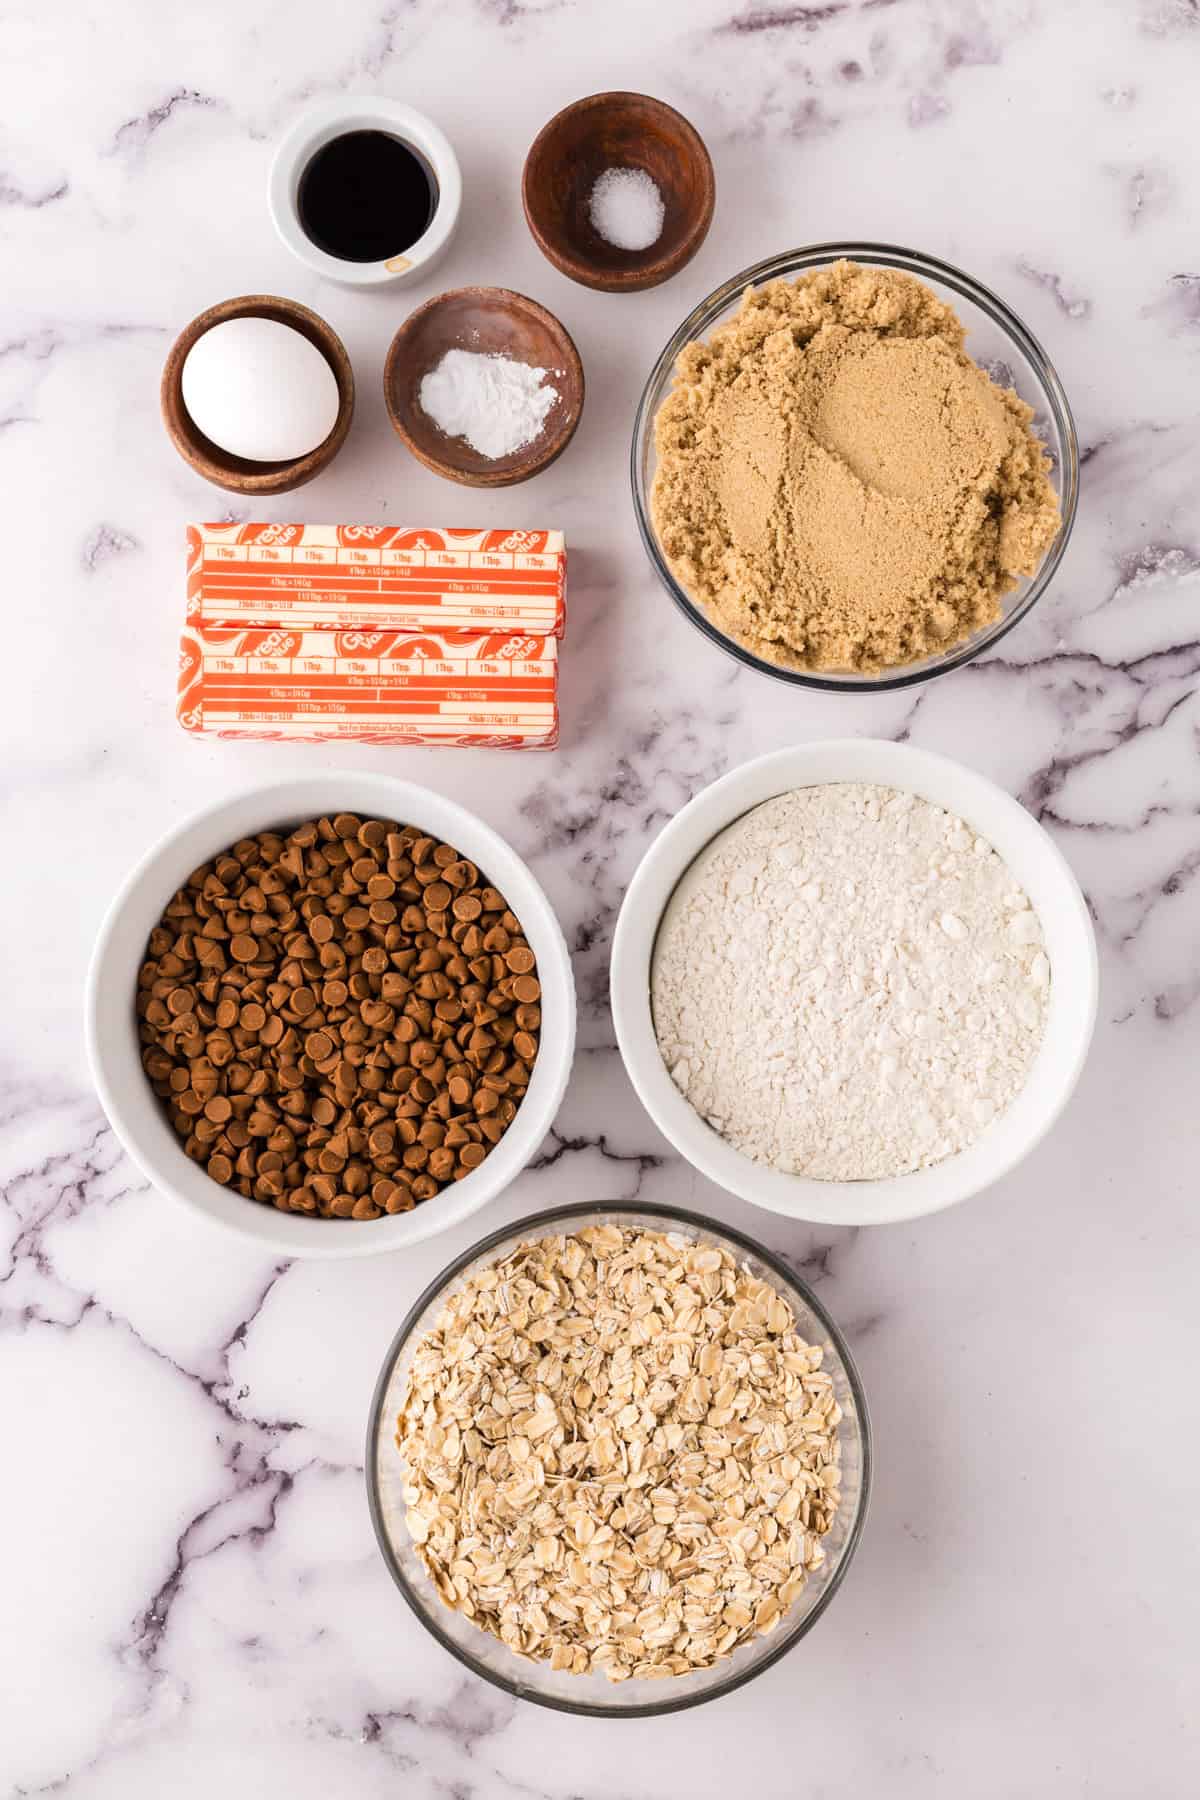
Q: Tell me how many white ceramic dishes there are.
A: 3